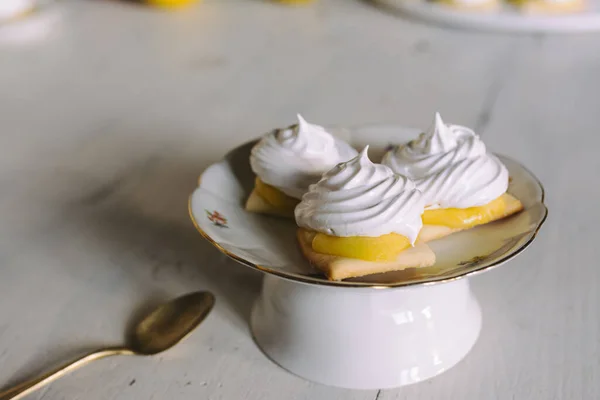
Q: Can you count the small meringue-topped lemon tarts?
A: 3